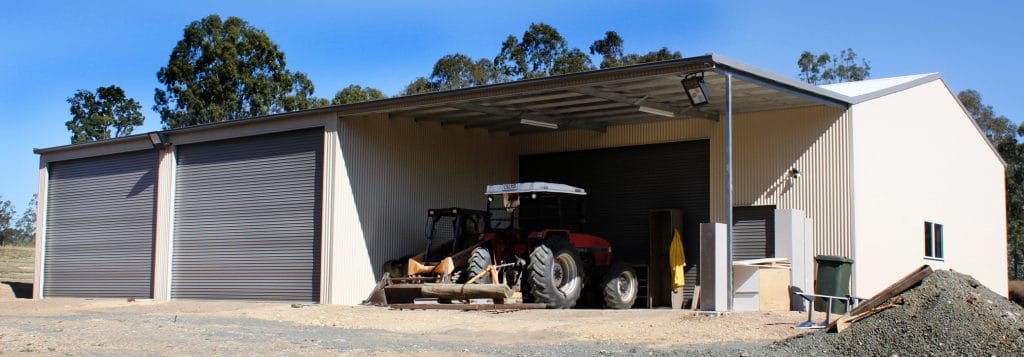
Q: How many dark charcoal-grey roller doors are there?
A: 4